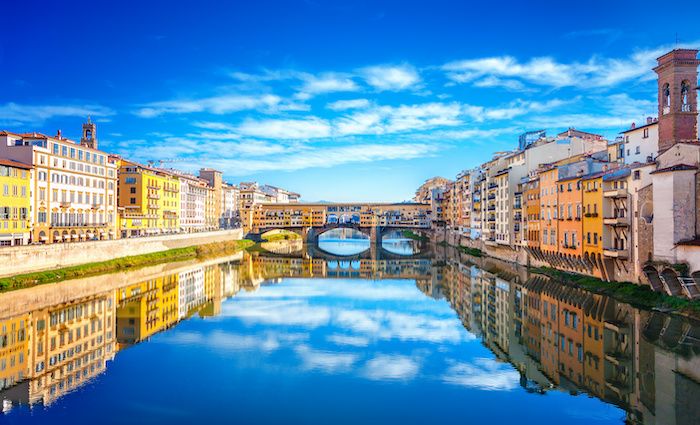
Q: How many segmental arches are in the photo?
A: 3